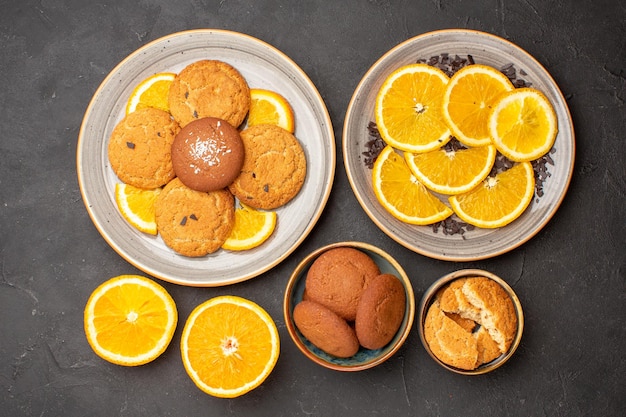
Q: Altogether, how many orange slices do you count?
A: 12